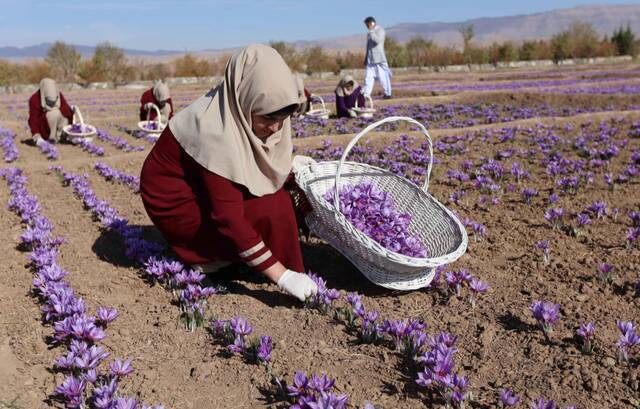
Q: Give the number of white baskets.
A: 5